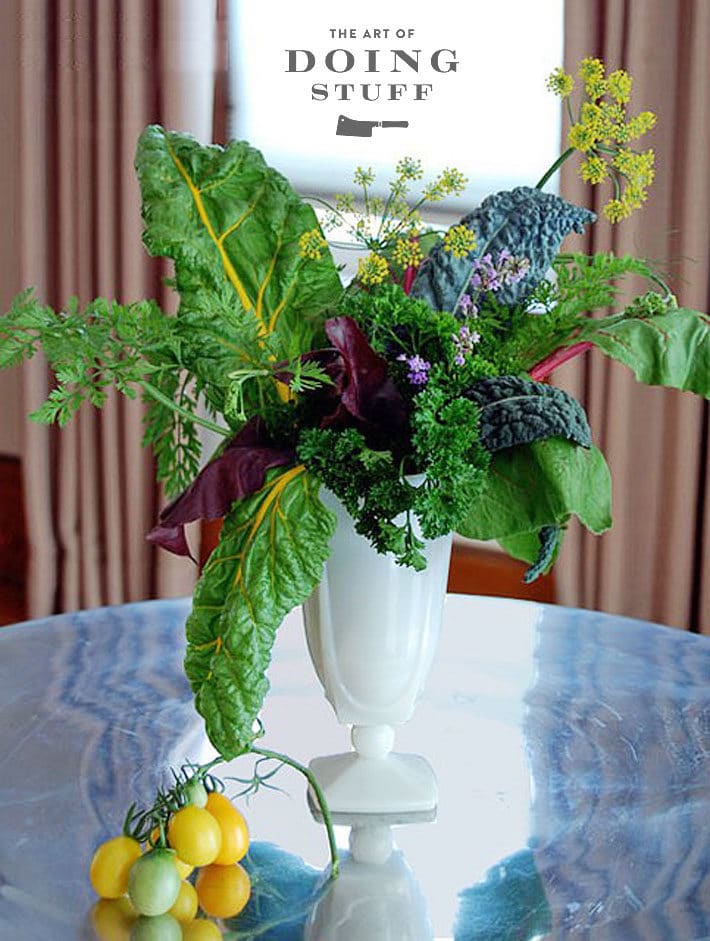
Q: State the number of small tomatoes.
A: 8